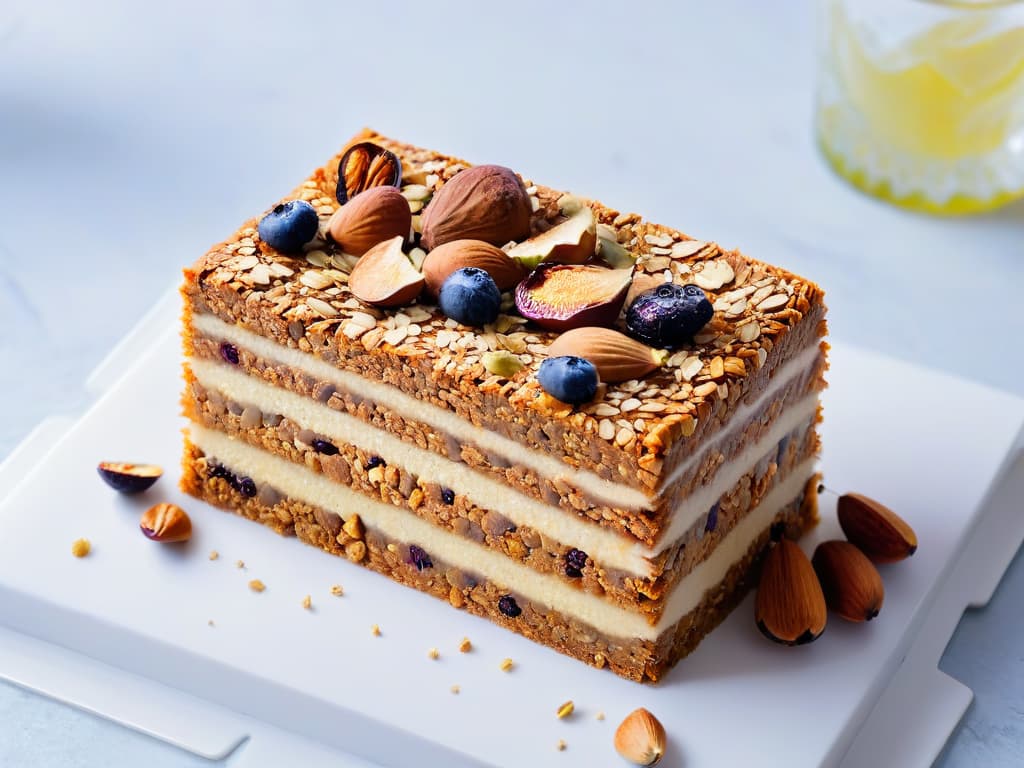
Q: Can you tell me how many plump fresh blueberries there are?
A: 3